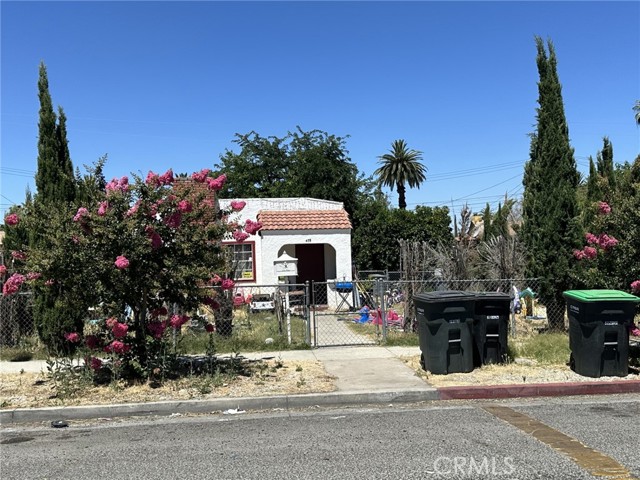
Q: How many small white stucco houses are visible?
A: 1